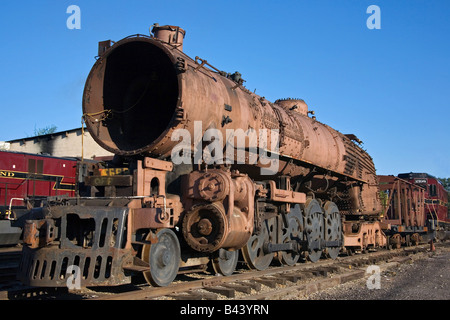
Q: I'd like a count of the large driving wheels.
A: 4